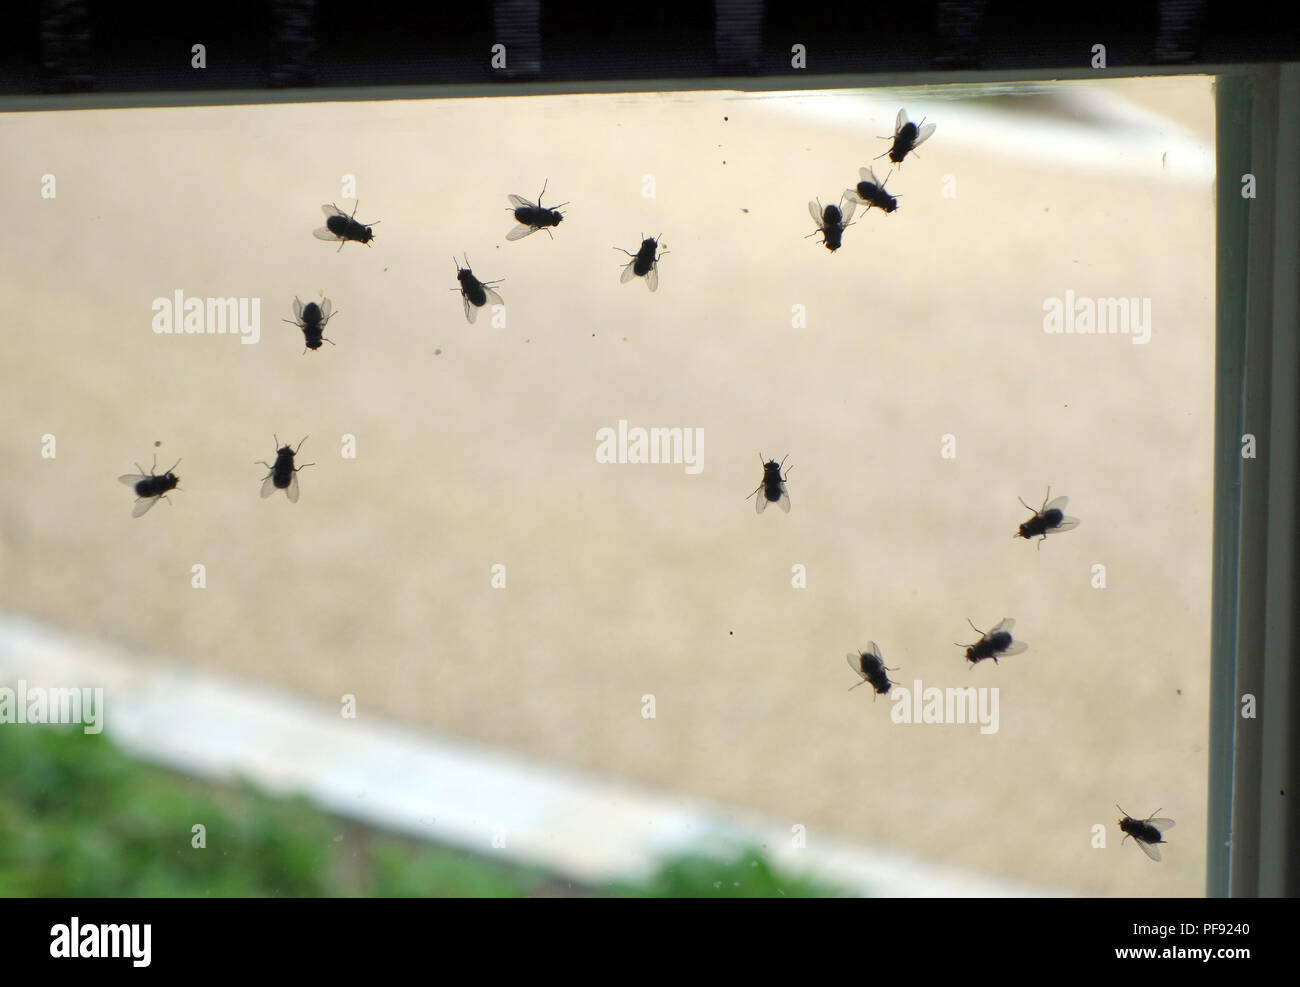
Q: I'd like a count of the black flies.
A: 15